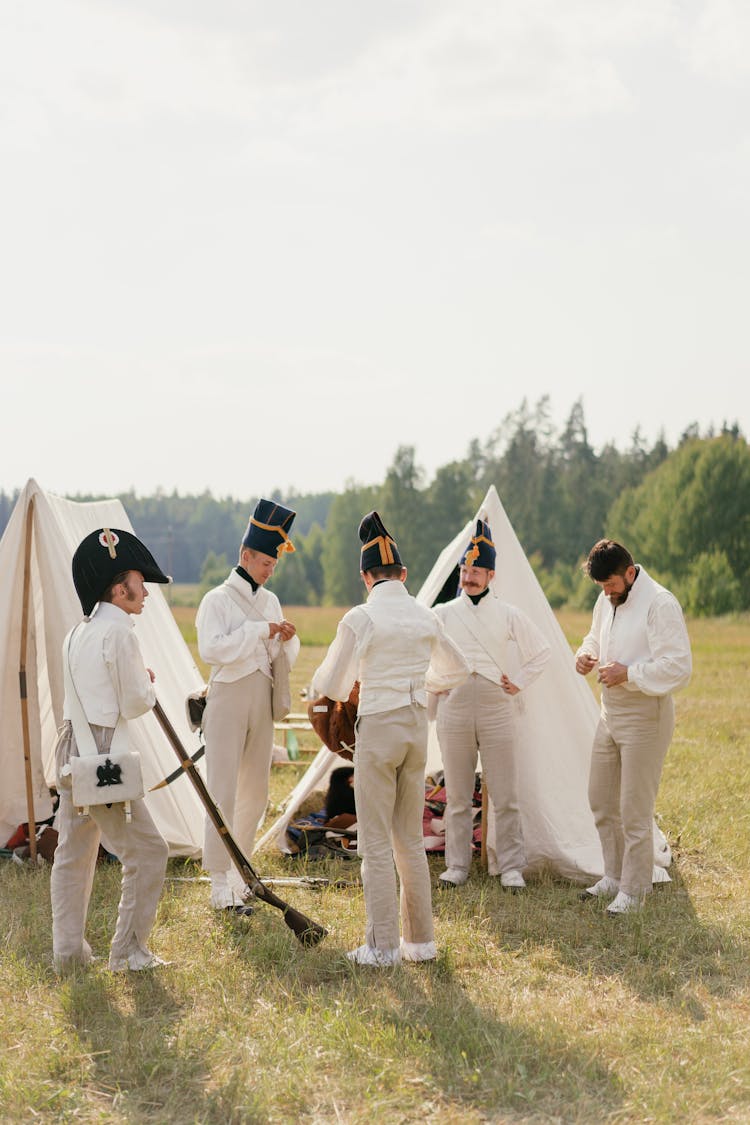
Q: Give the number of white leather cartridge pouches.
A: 1